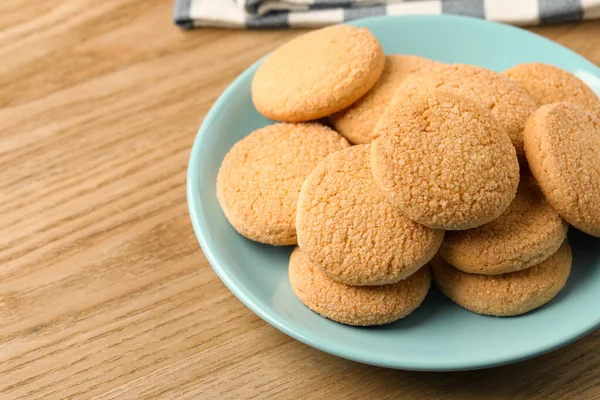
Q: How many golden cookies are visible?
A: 11